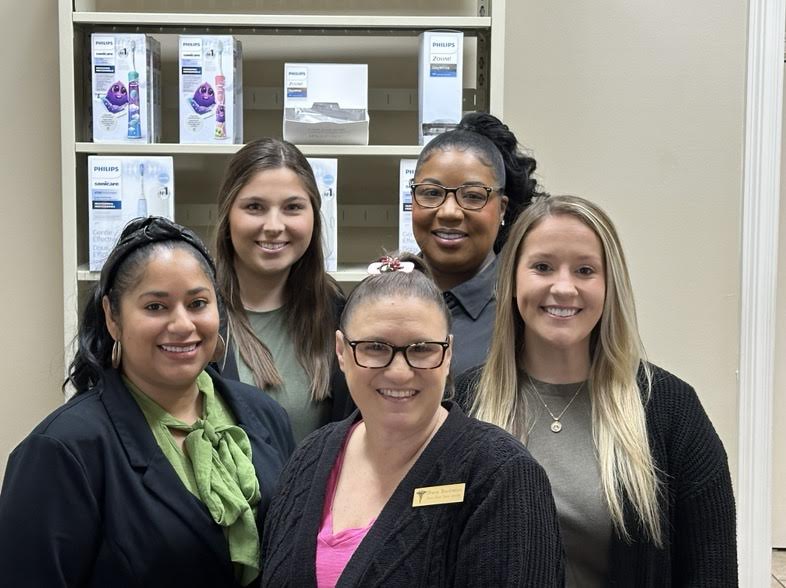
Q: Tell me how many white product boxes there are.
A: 7